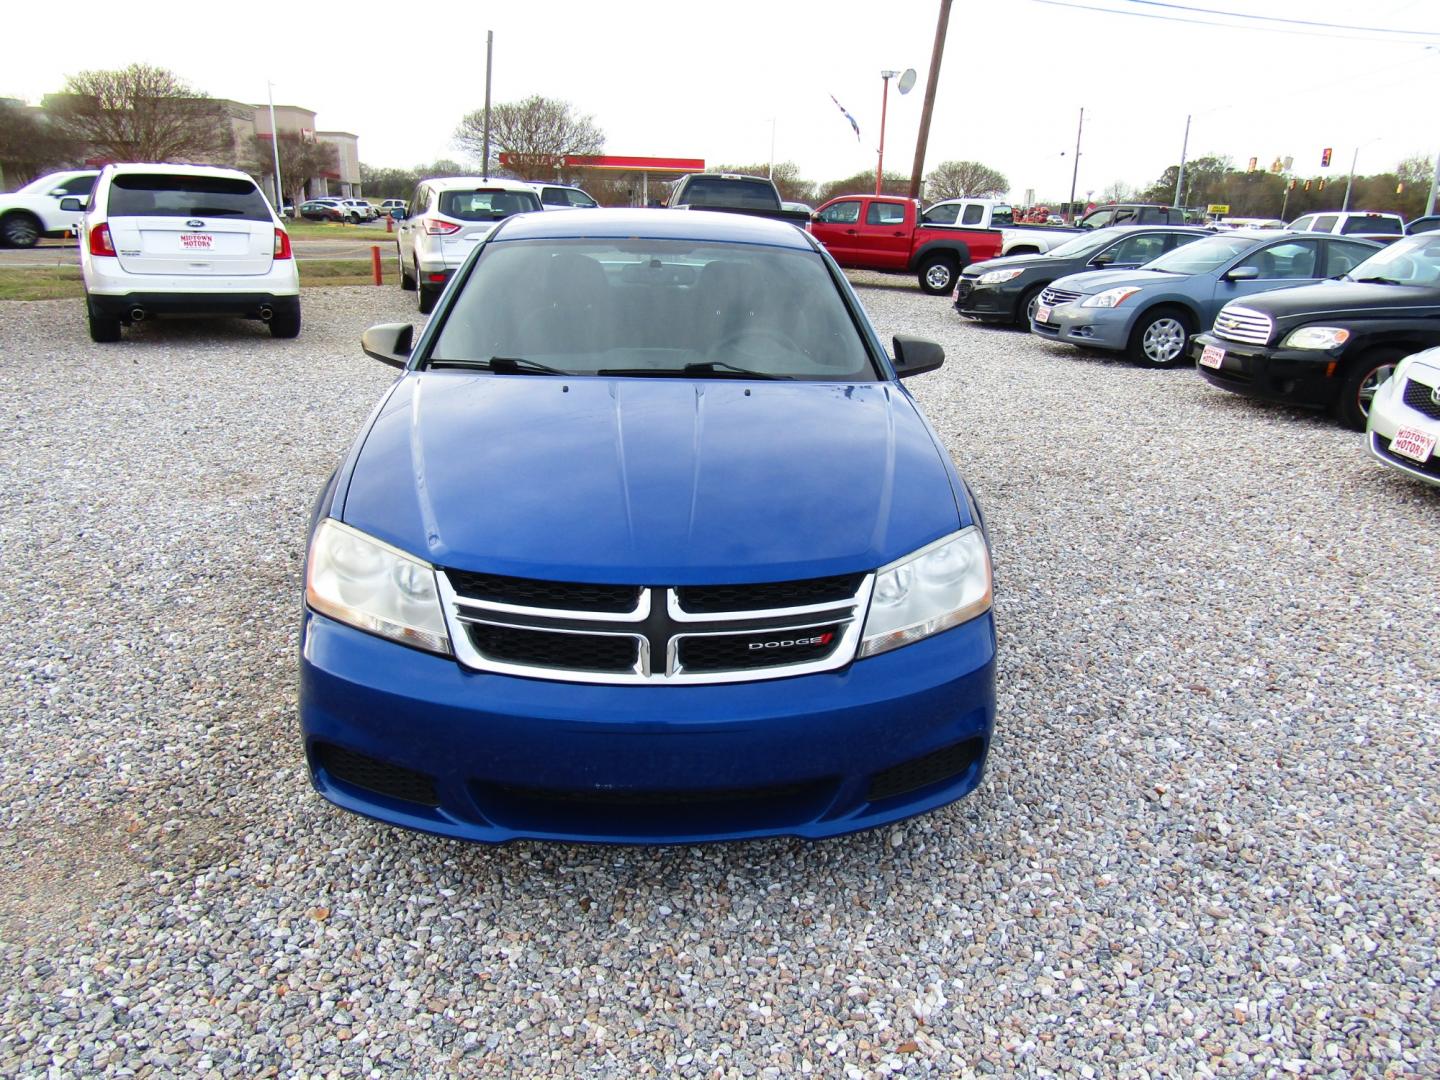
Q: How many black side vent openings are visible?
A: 2